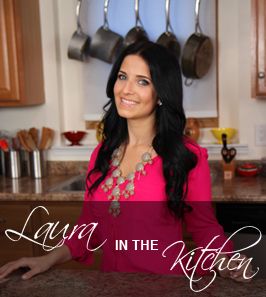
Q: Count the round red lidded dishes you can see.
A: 1